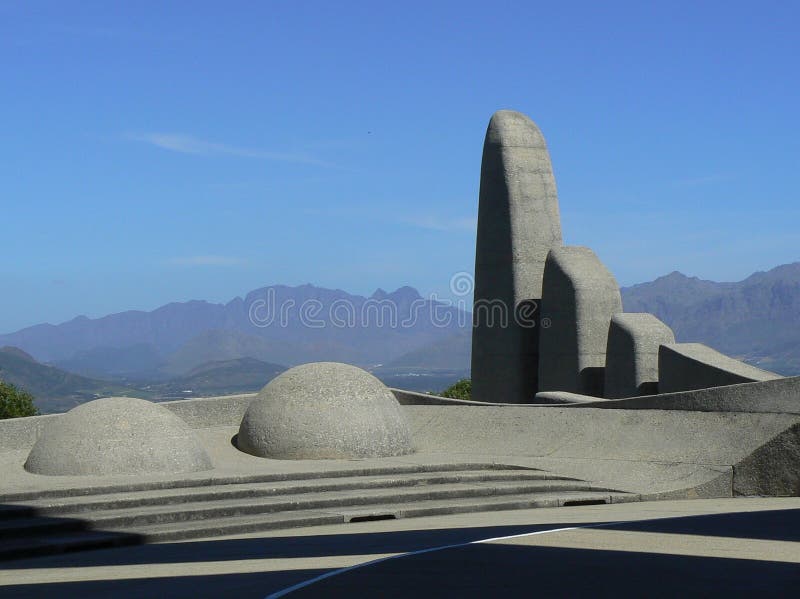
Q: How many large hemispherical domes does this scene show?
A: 2